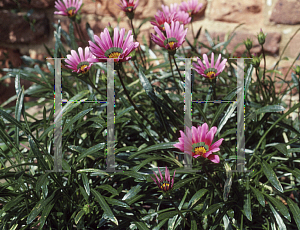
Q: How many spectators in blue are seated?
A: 0